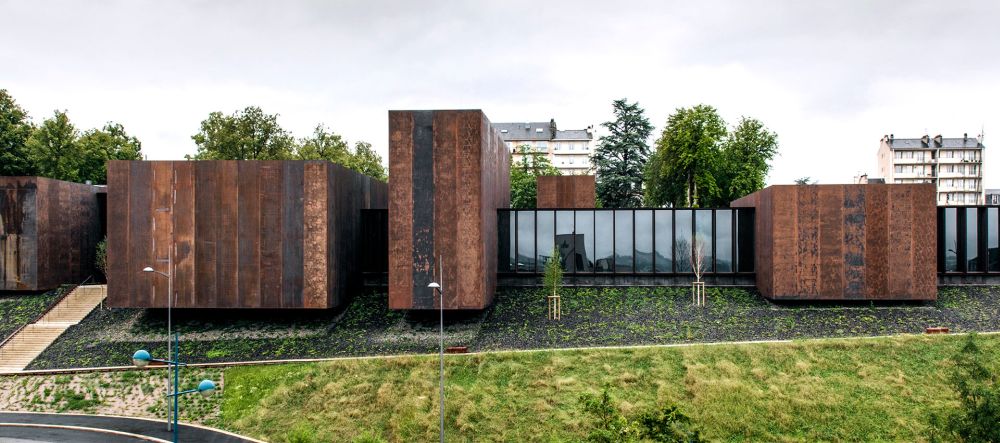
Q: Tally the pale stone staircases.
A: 1